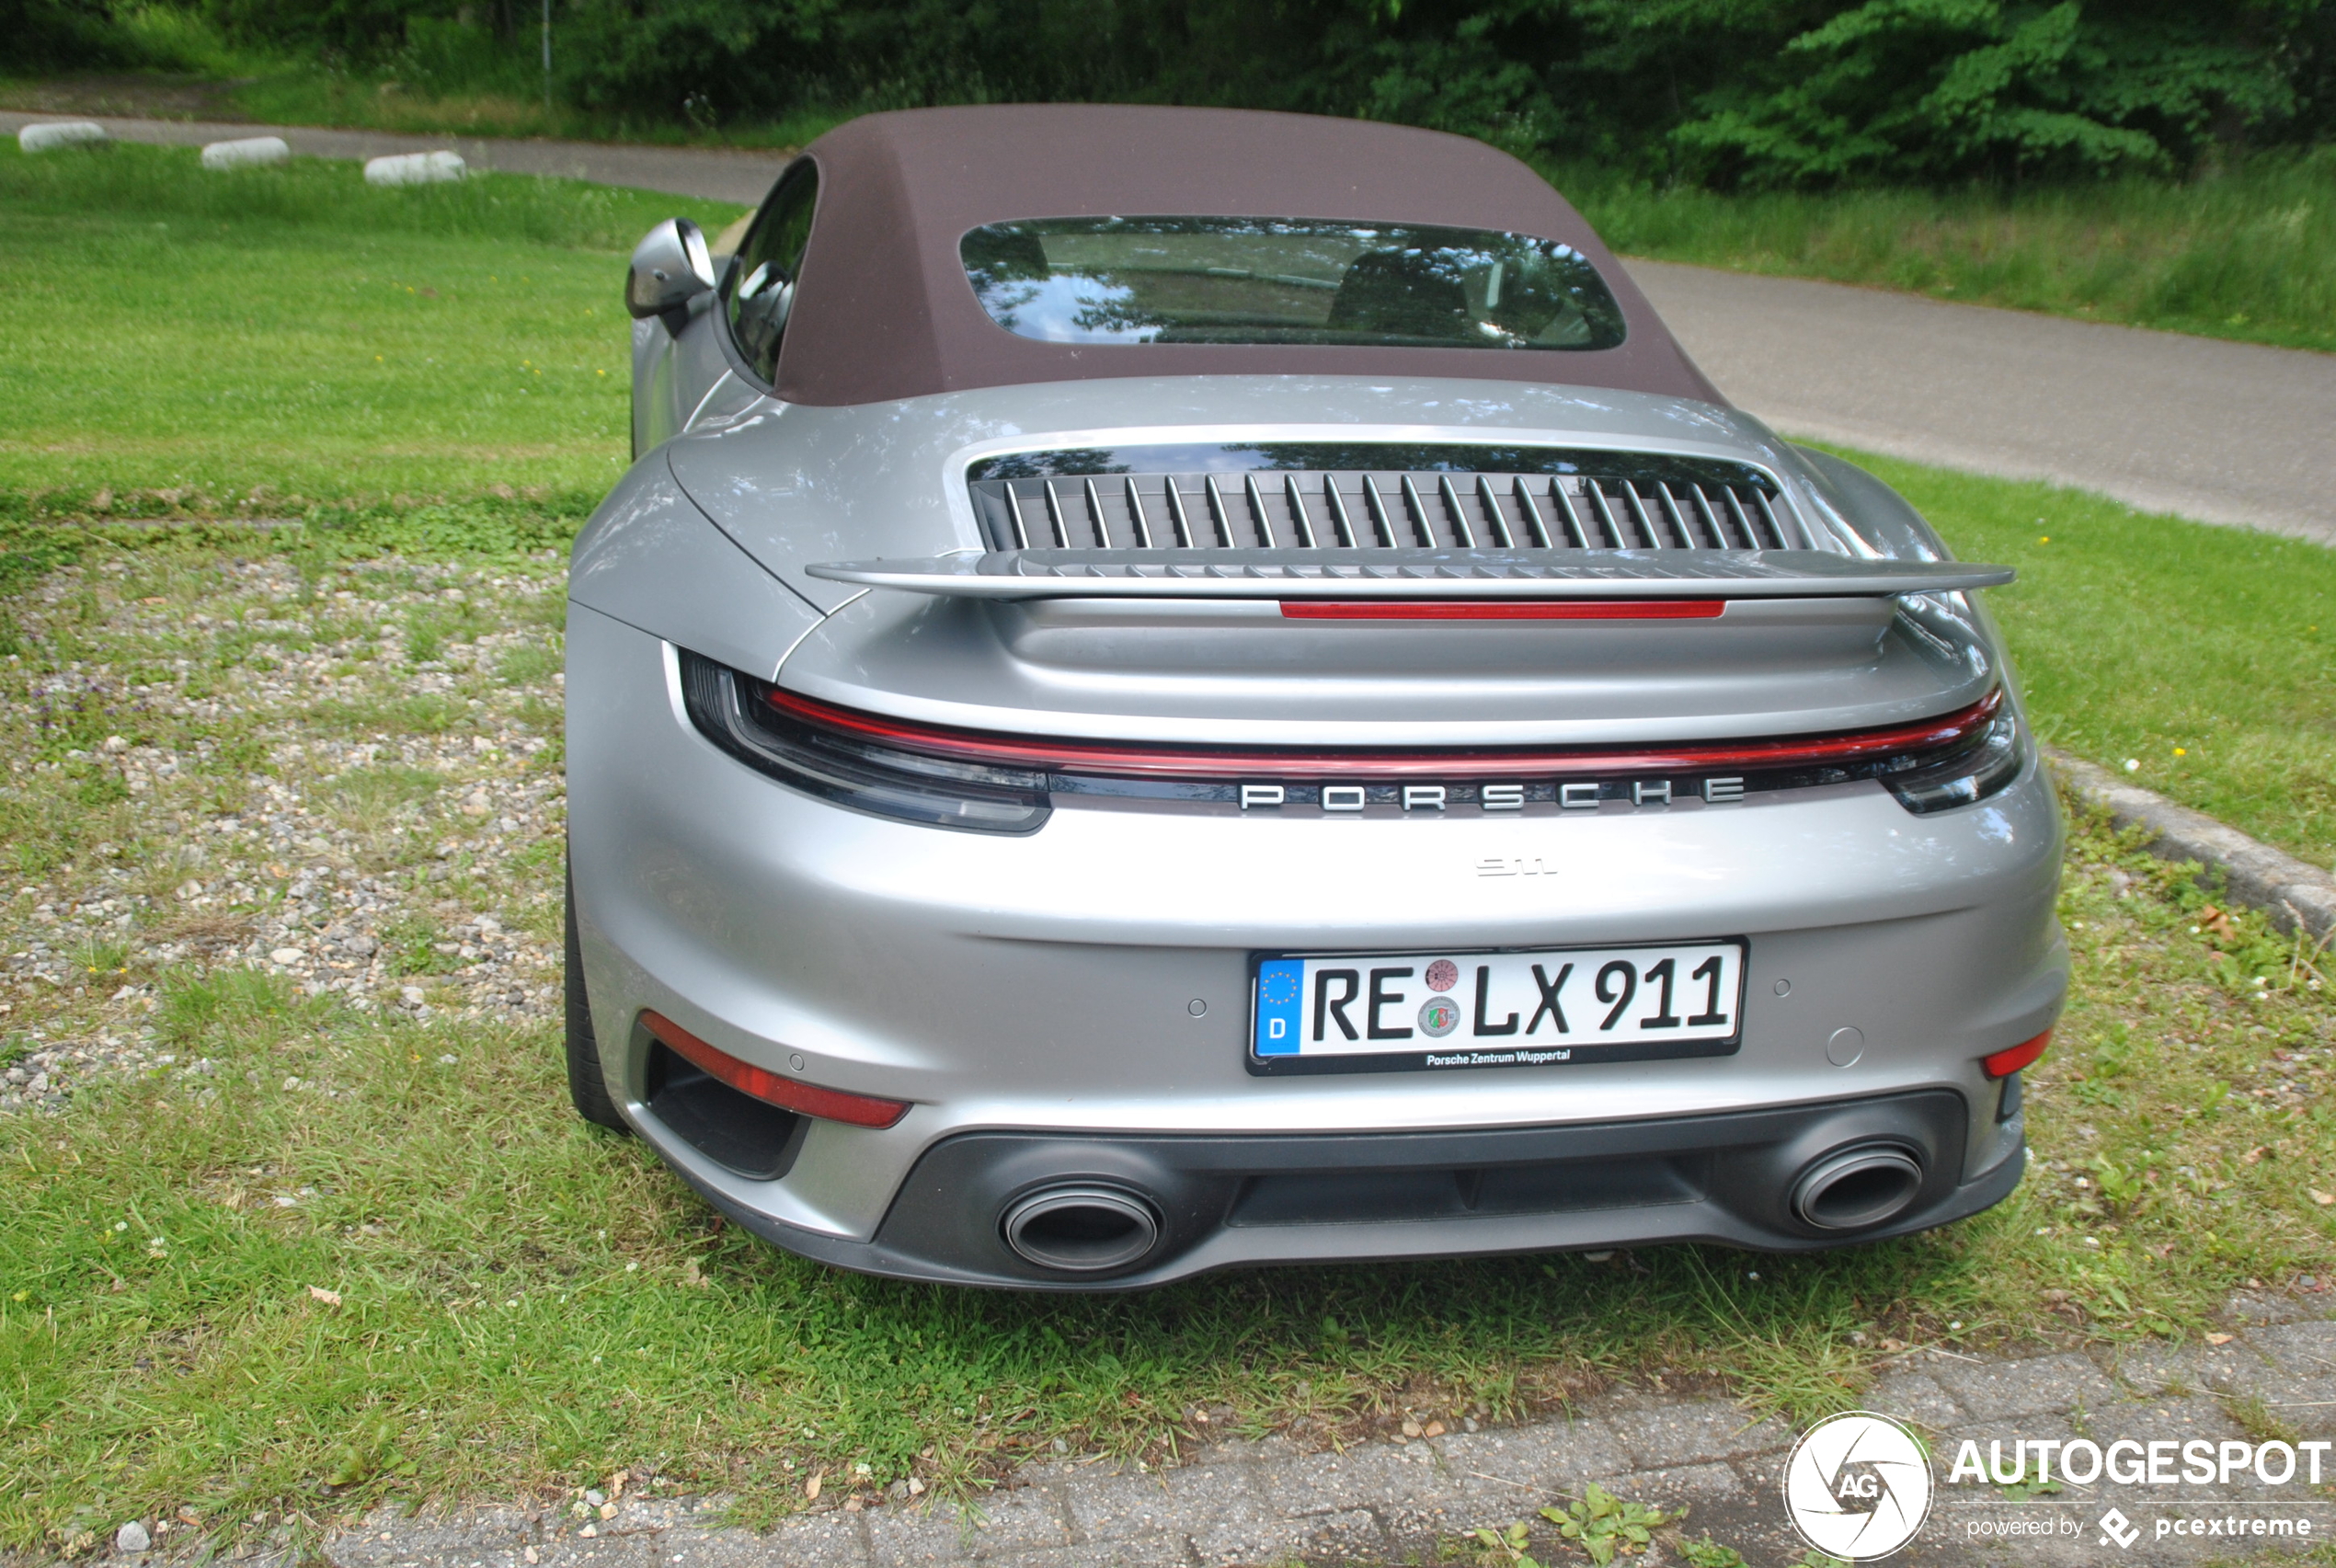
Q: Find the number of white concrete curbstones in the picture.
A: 3